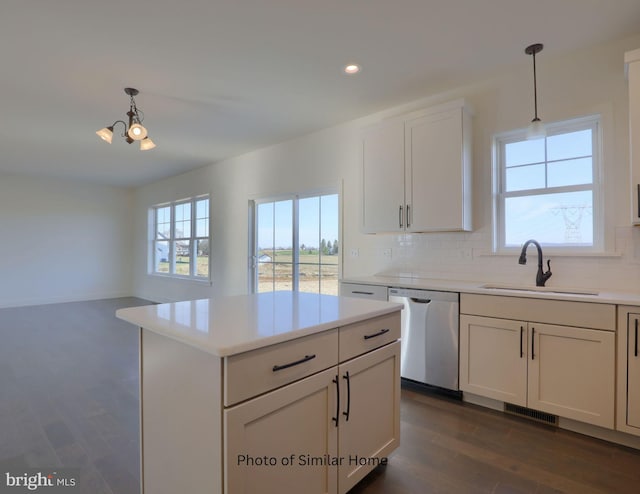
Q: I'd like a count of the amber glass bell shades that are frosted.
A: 3